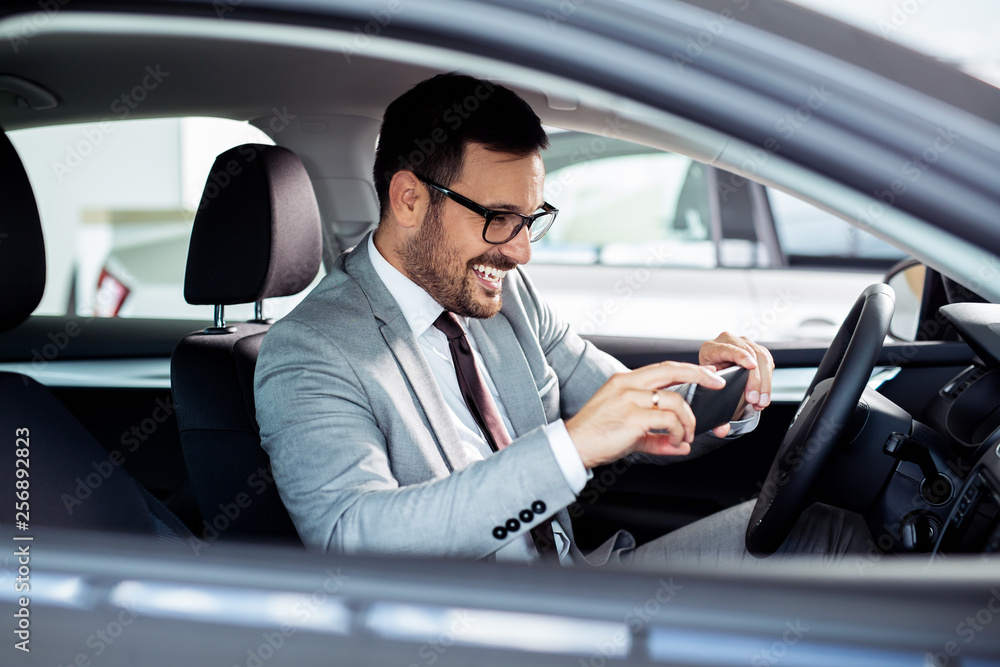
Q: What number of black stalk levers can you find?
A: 1